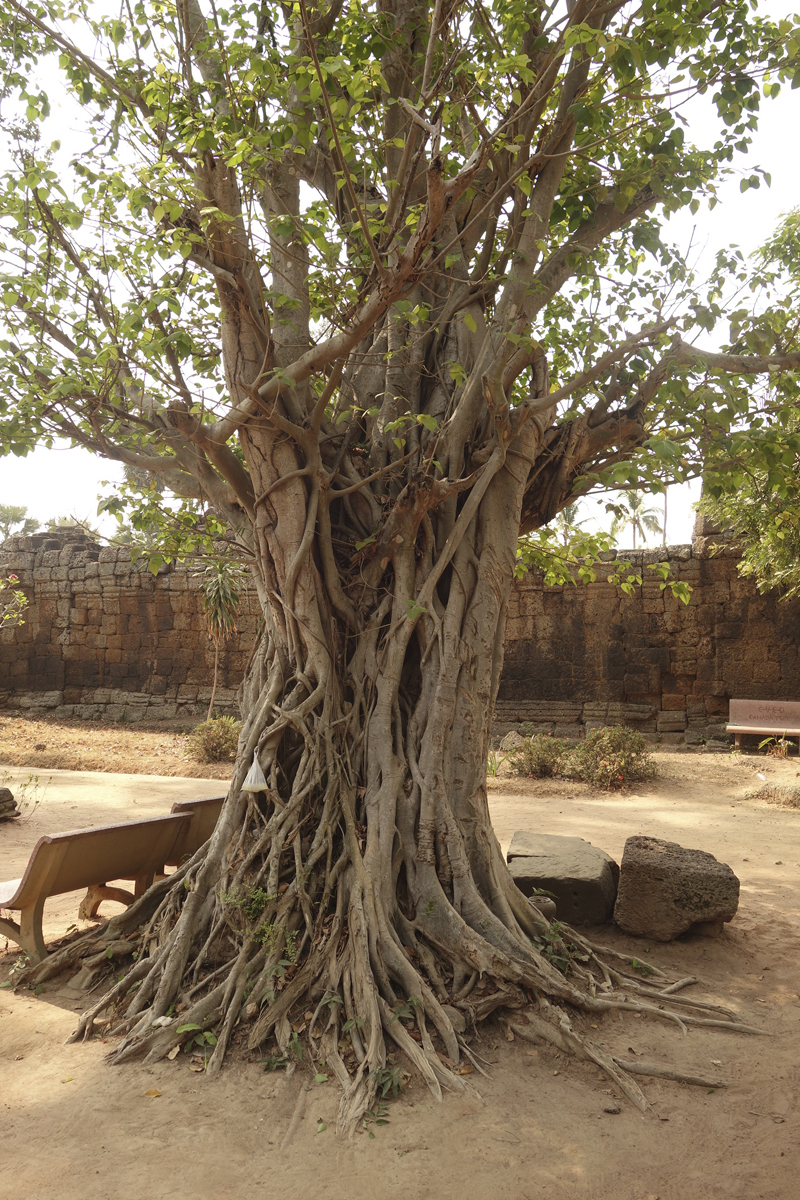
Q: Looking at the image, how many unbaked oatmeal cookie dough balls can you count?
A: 0